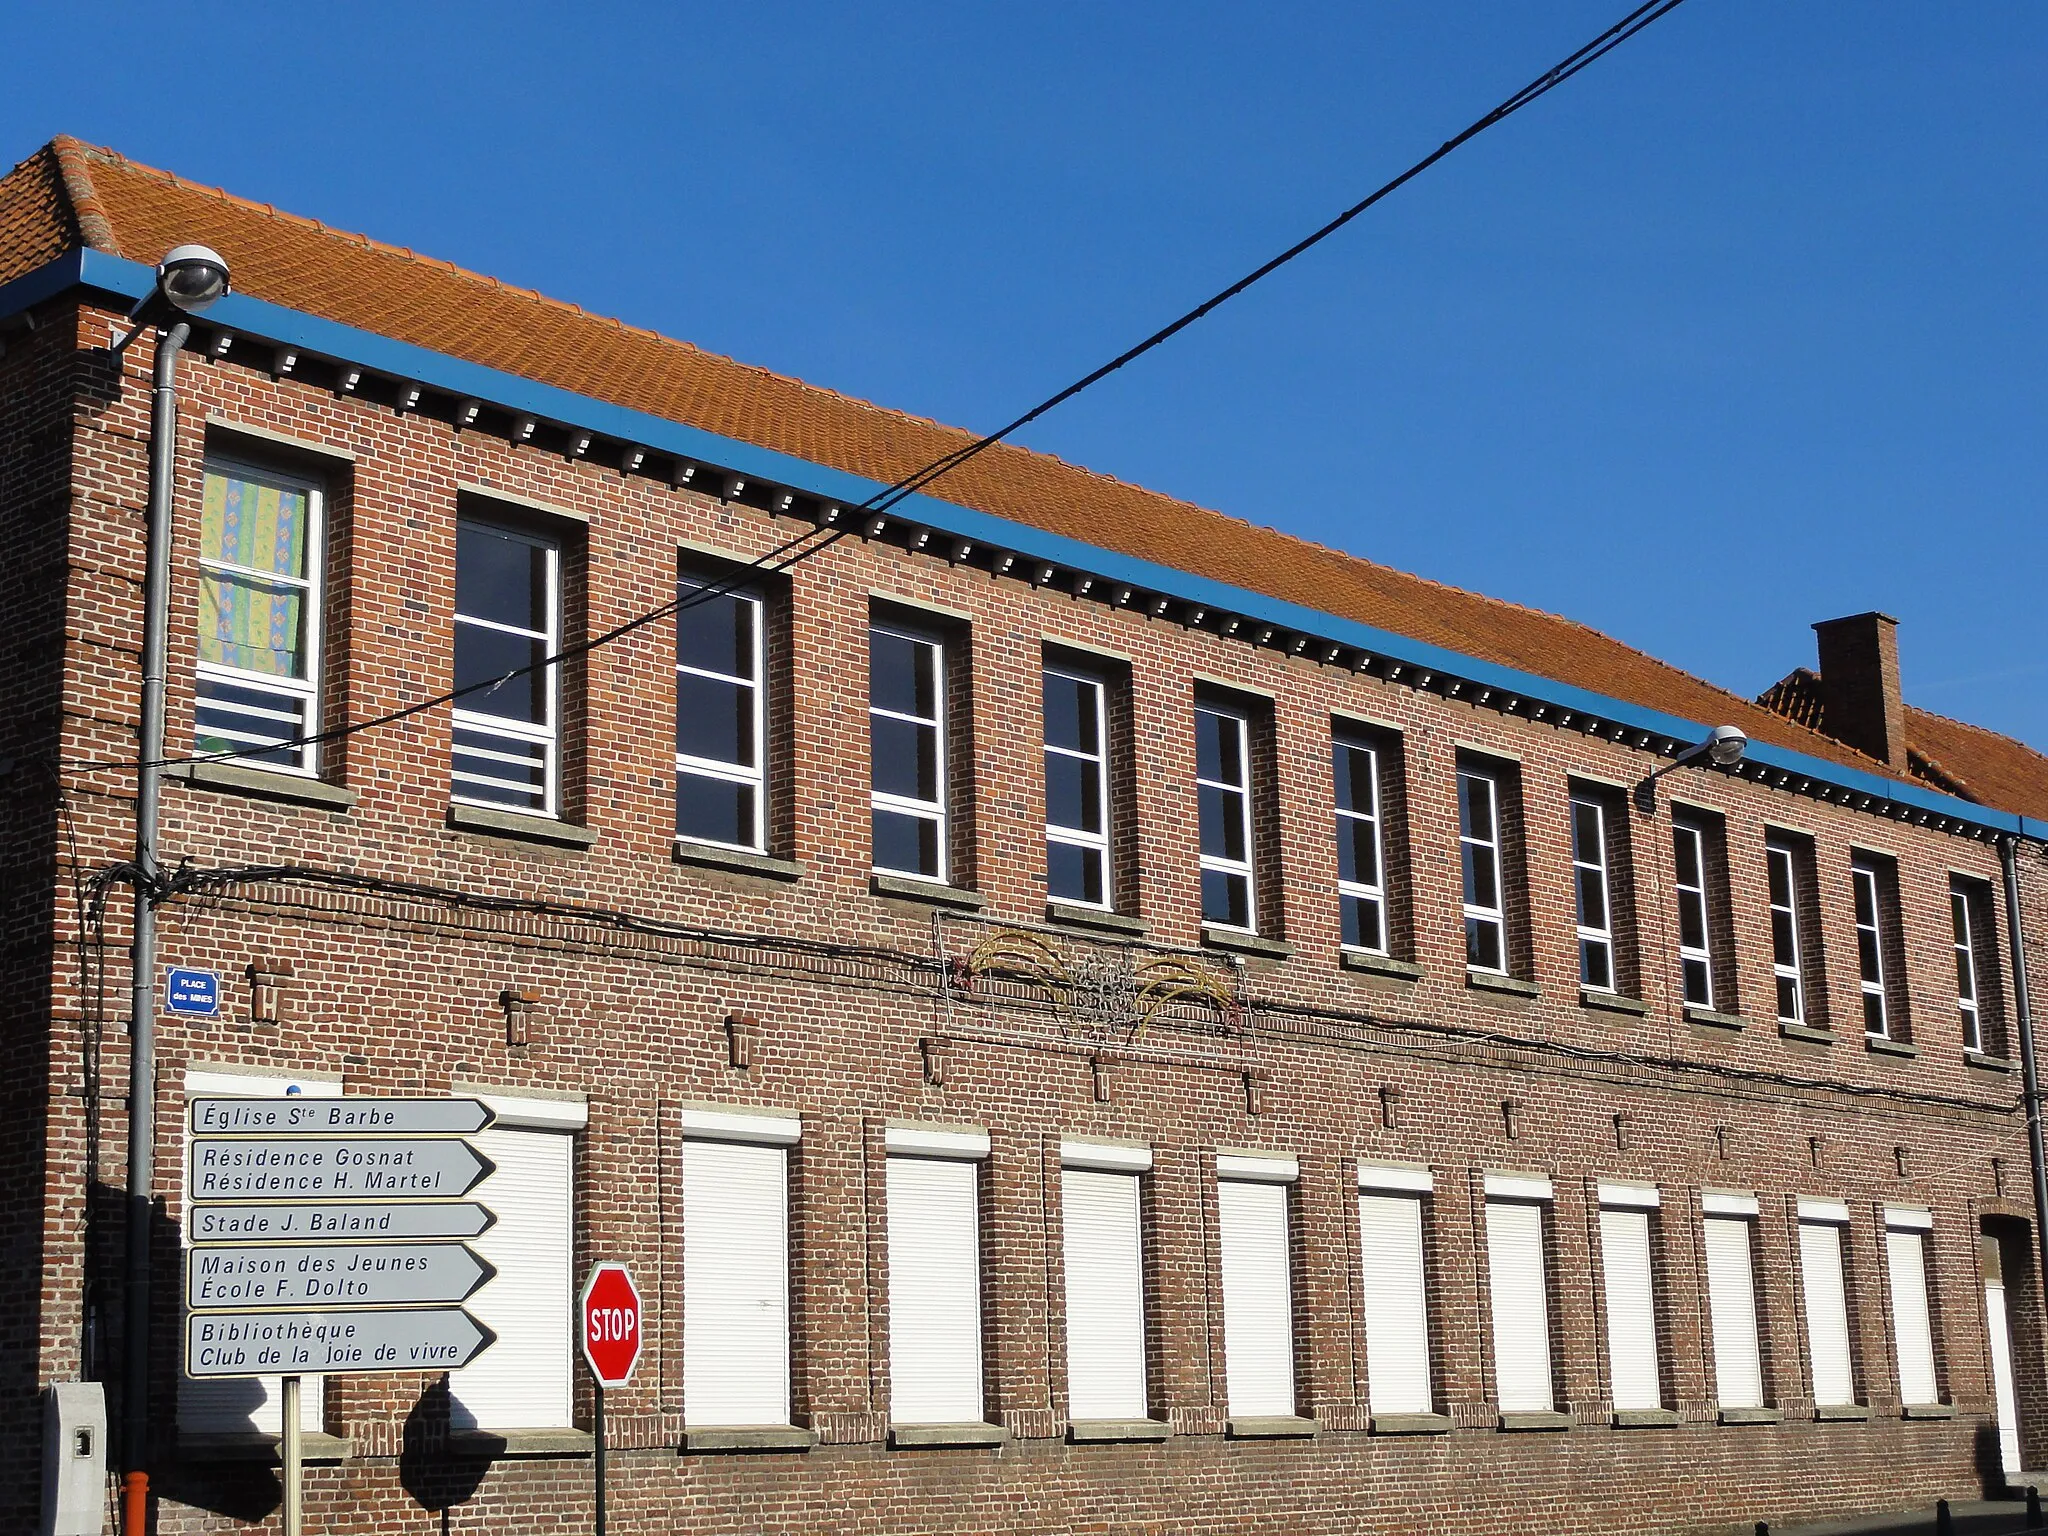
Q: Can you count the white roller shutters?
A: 12